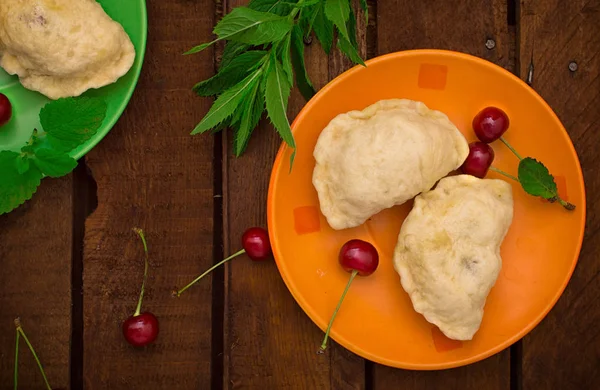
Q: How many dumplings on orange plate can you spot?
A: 2